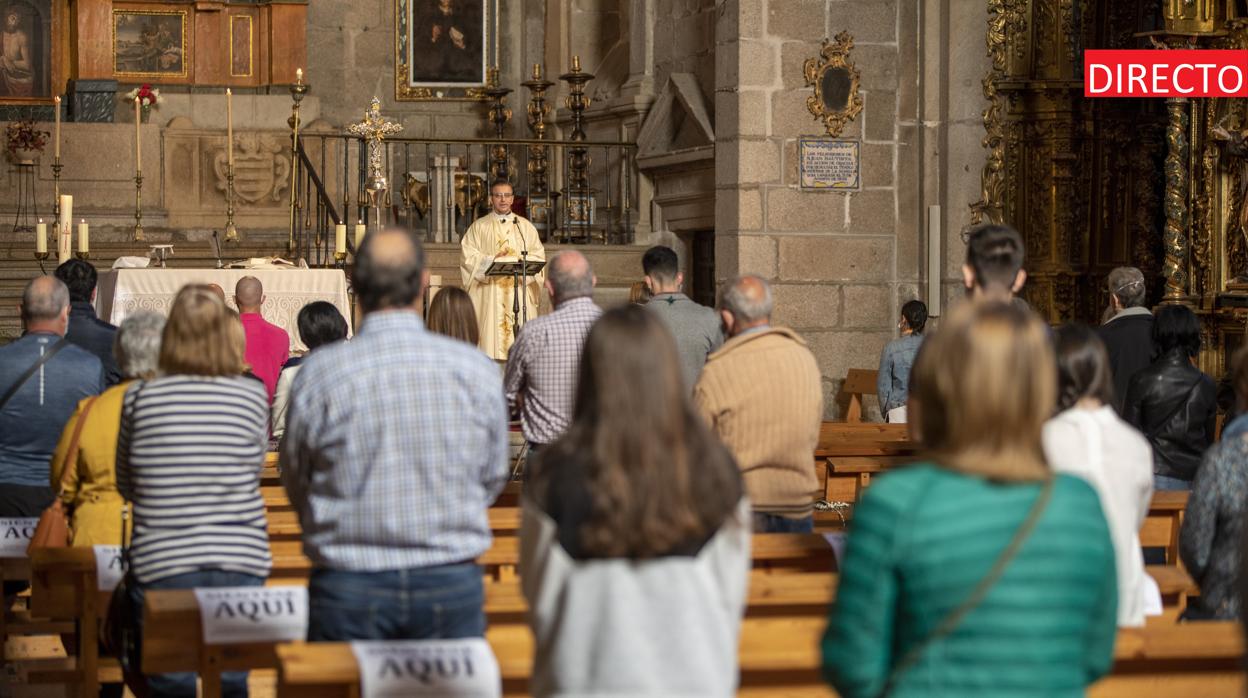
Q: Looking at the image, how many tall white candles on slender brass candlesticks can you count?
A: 3